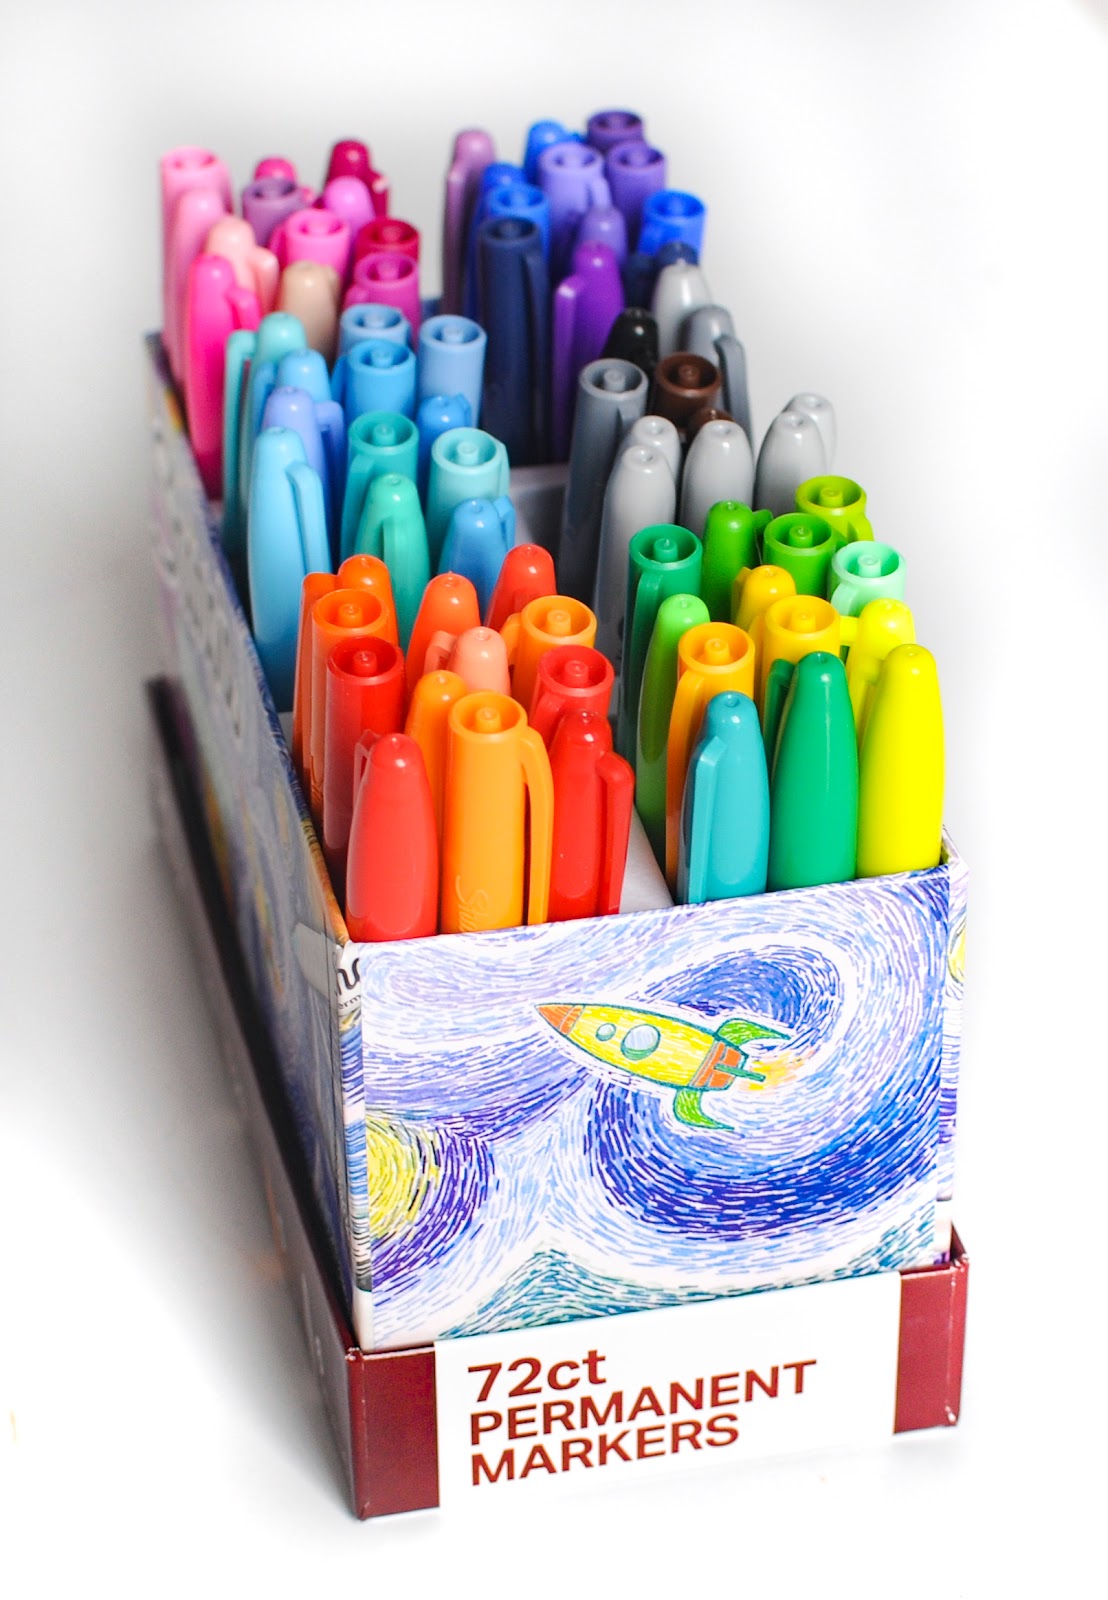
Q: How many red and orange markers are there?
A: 12